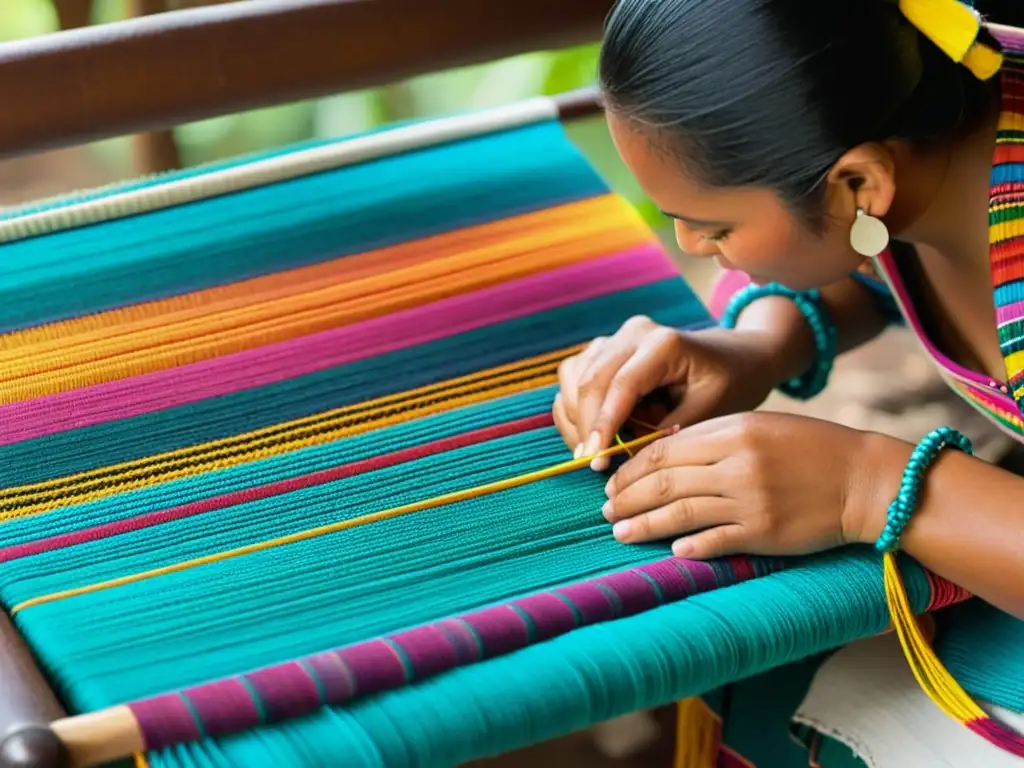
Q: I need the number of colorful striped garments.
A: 1